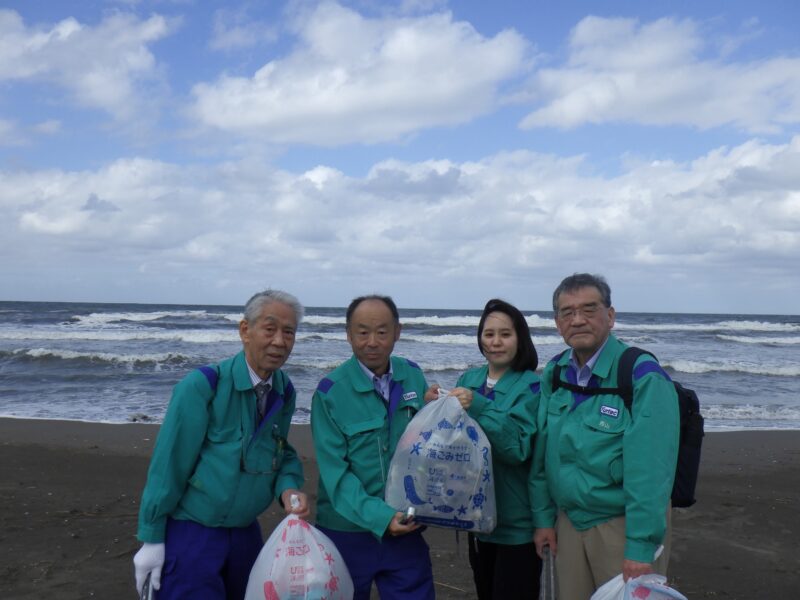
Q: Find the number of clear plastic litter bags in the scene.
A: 3